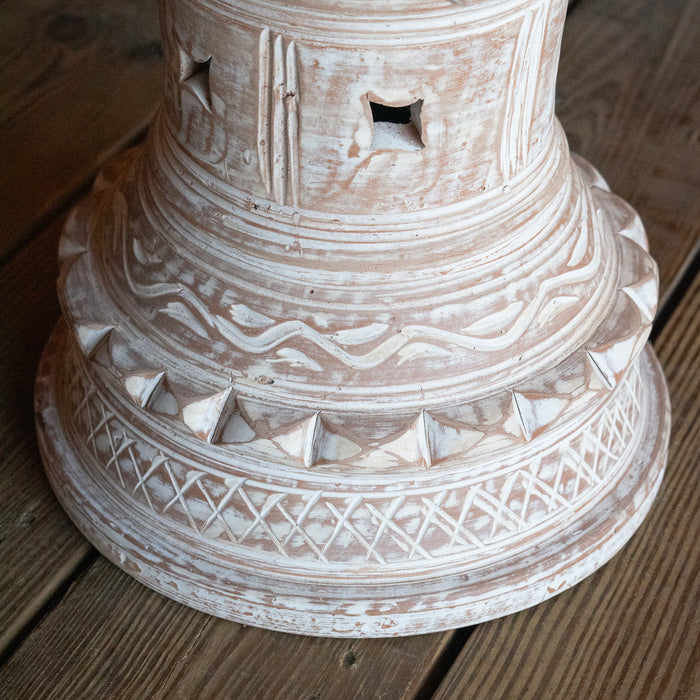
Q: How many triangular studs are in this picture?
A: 12